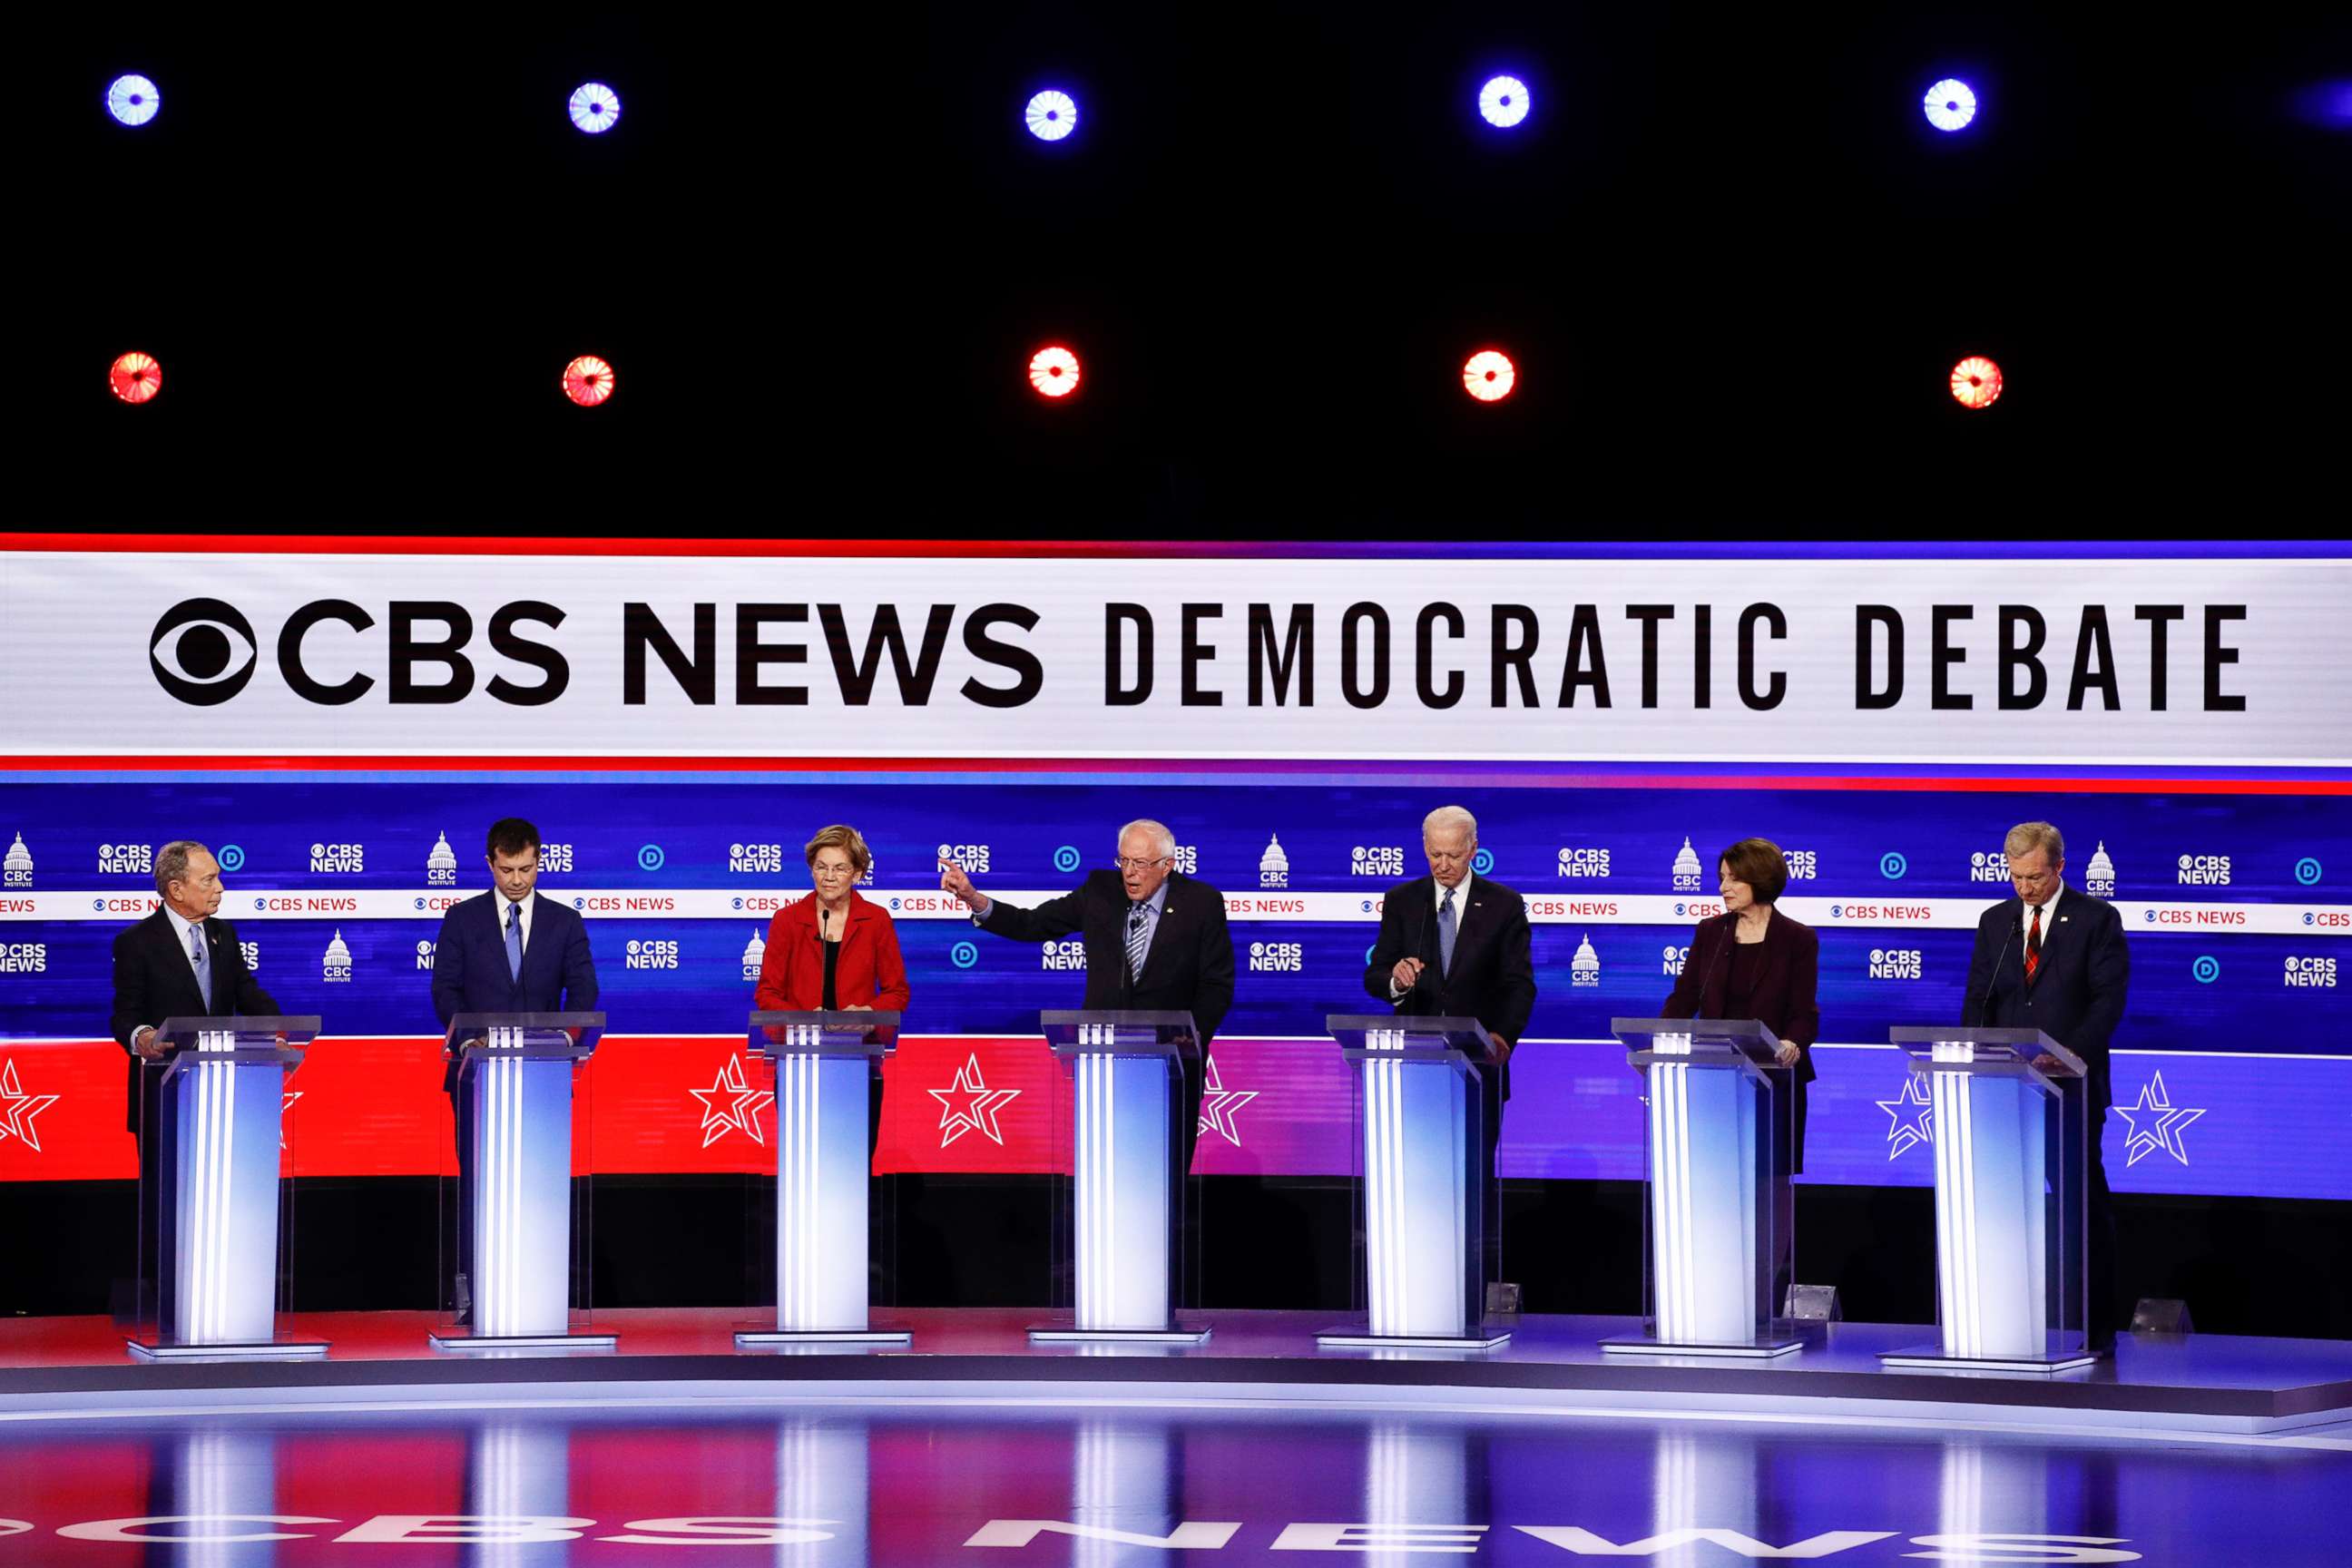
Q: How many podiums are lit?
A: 7